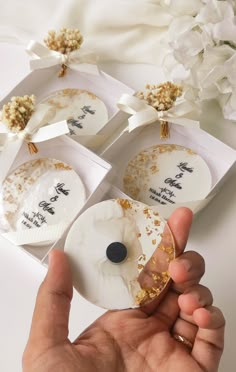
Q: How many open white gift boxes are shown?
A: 3